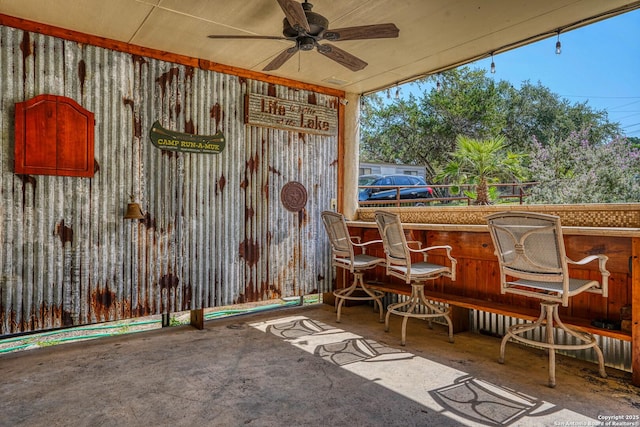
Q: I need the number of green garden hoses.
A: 2